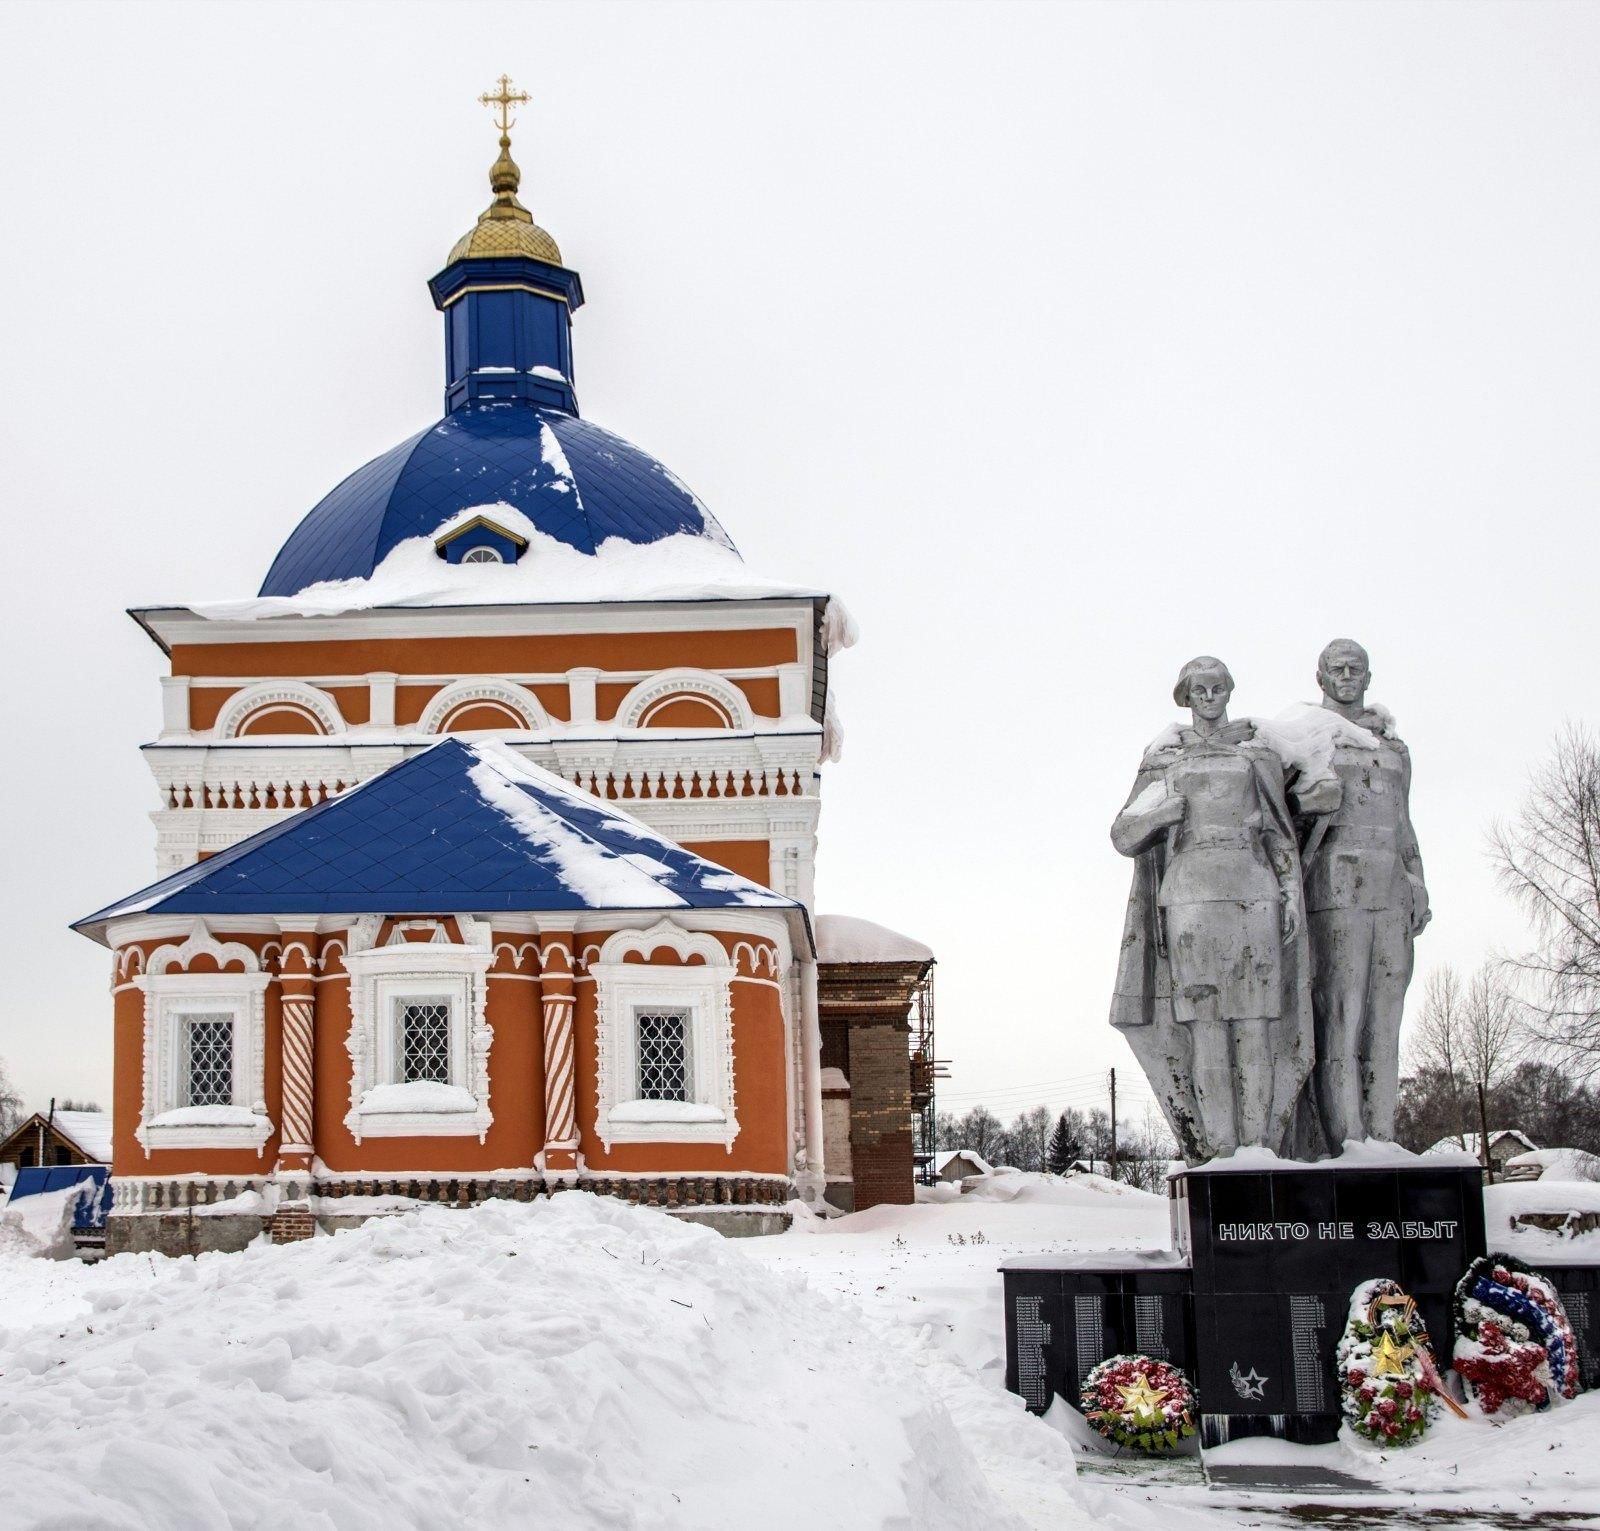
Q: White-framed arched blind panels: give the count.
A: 3